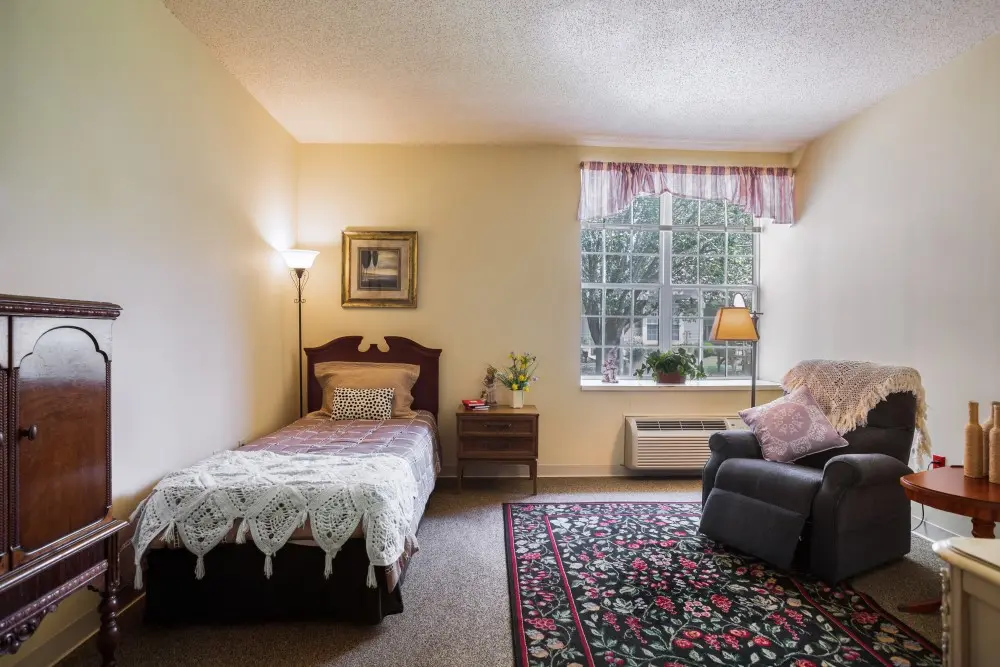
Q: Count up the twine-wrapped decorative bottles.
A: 3